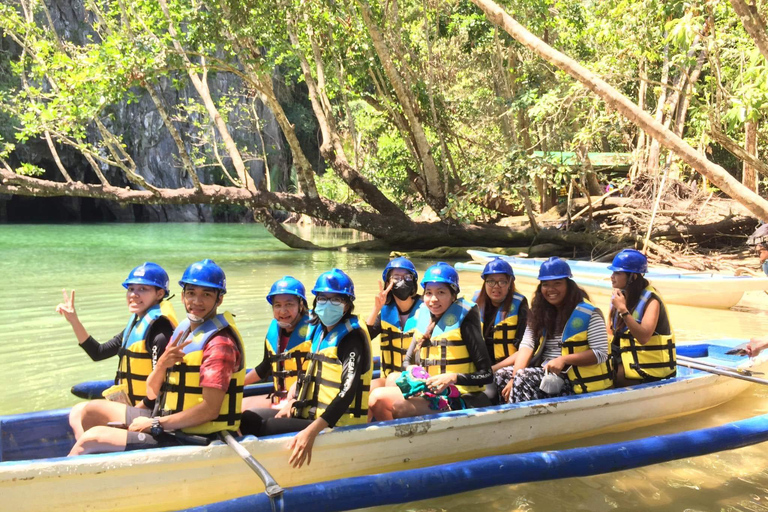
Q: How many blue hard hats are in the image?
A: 9